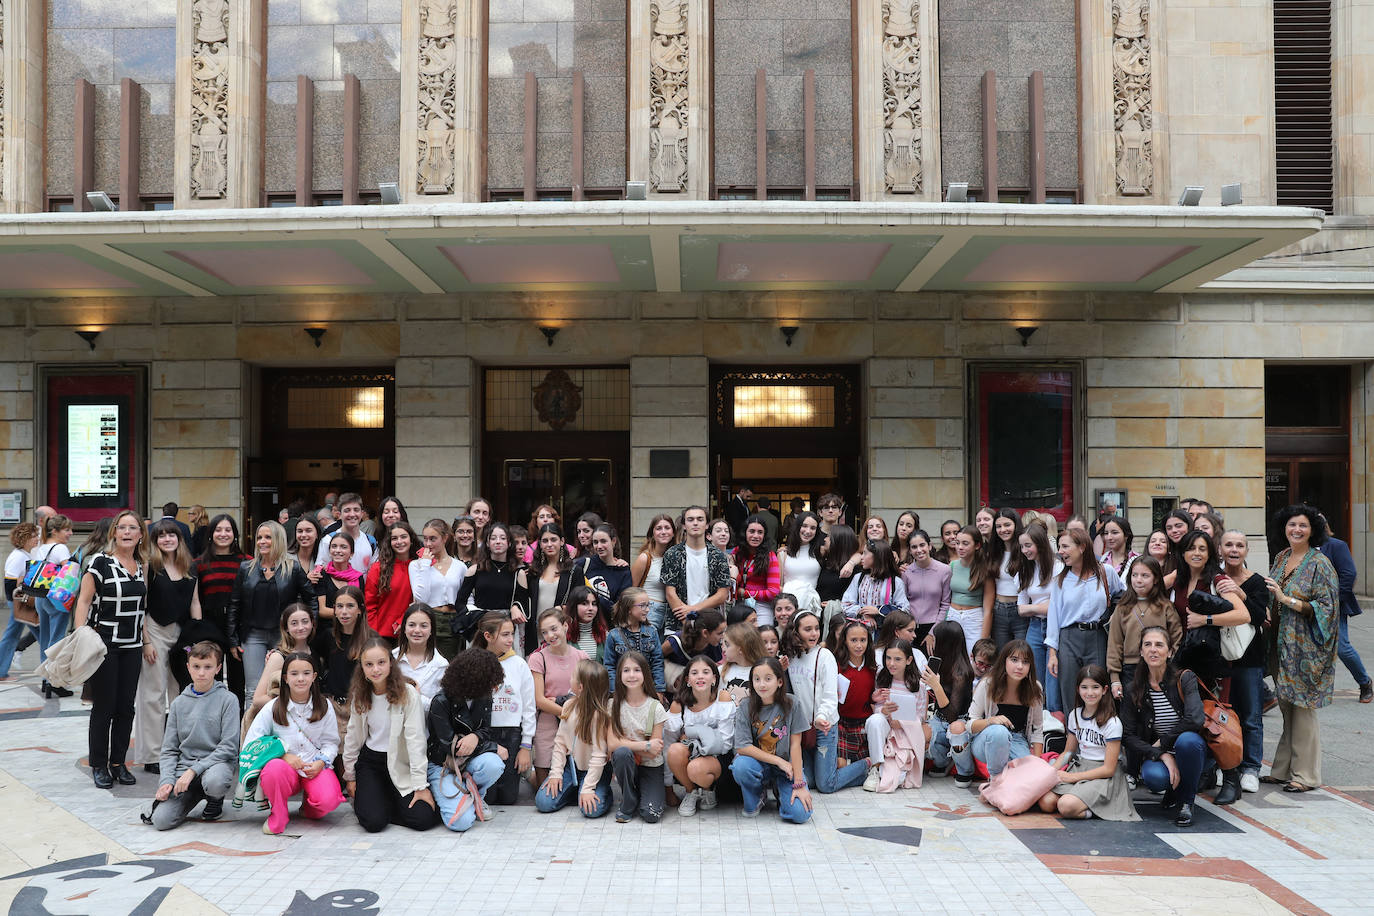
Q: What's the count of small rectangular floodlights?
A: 6